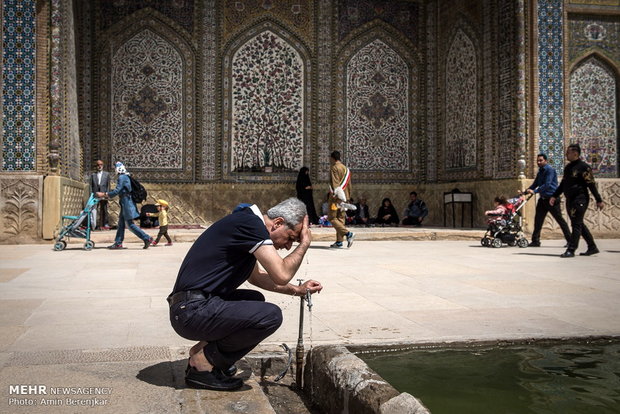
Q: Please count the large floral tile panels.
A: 5